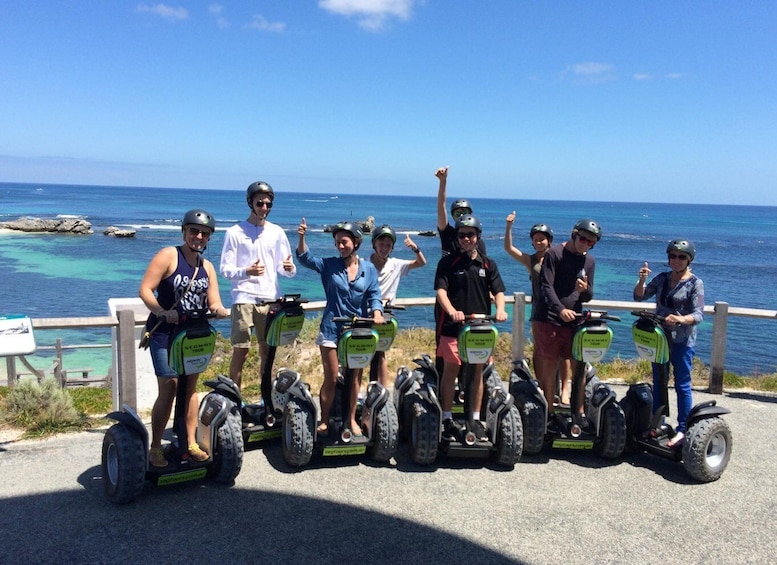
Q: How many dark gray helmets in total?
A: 9